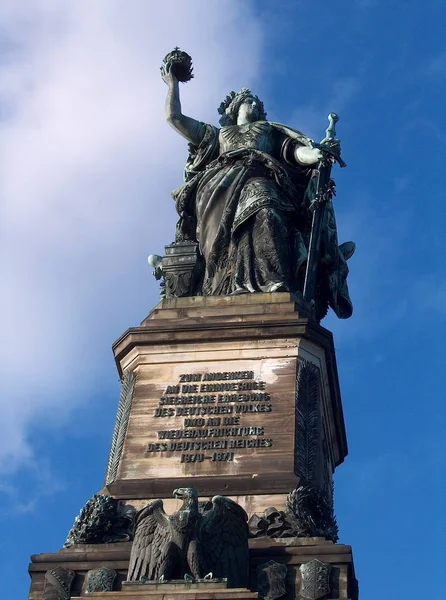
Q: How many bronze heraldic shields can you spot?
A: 4